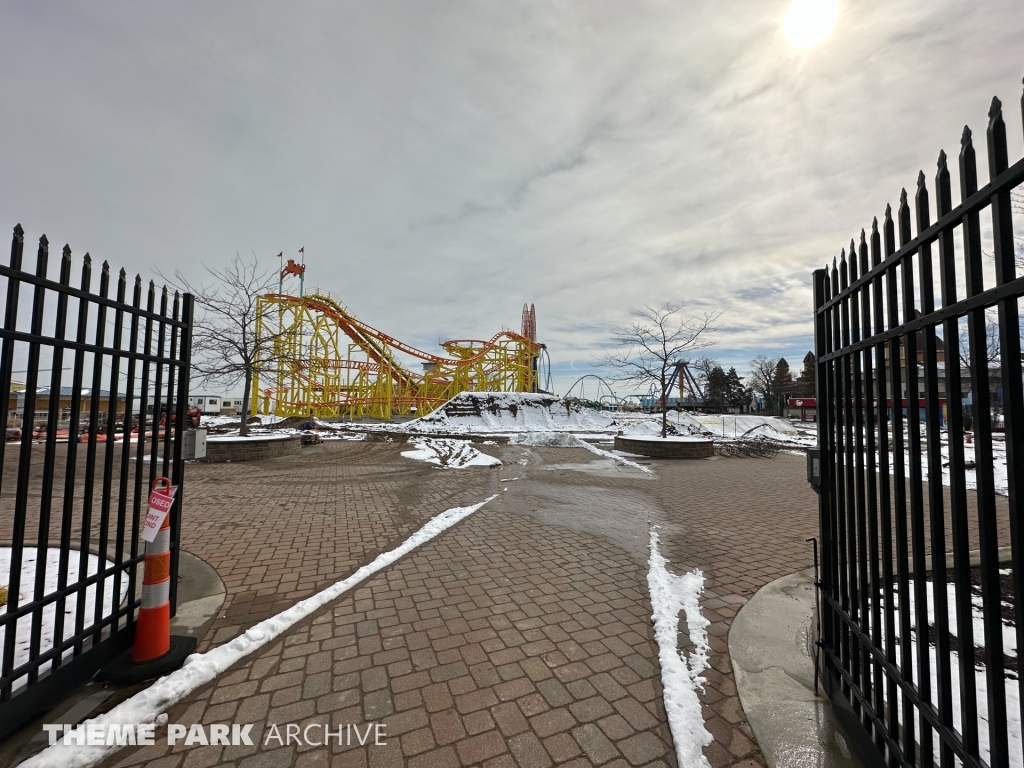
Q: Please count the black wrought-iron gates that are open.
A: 2